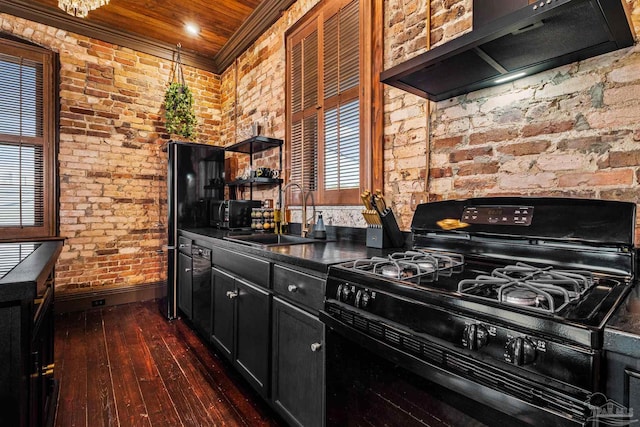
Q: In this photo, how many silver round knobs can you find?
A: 6